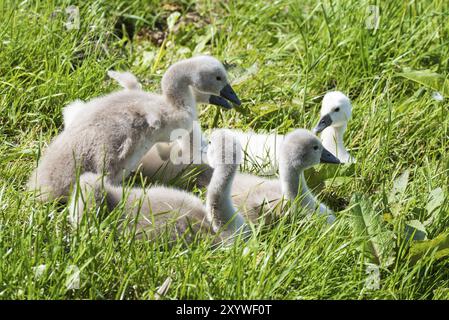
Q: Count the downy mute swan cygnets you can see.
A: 5